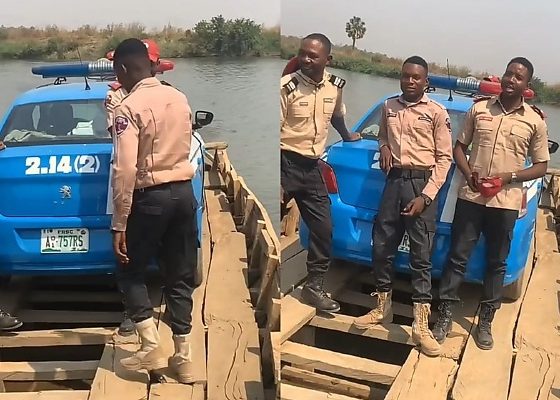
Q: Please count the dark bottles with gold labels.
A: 0